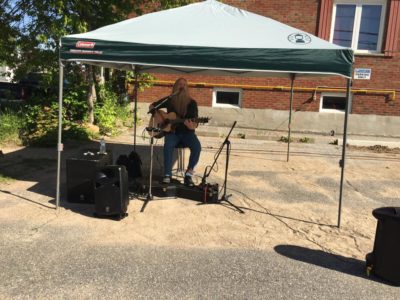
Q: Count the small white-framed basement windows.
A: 2